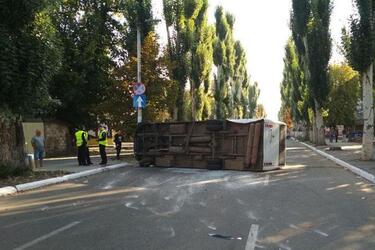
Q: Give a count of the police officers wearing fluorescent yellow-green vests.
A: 3